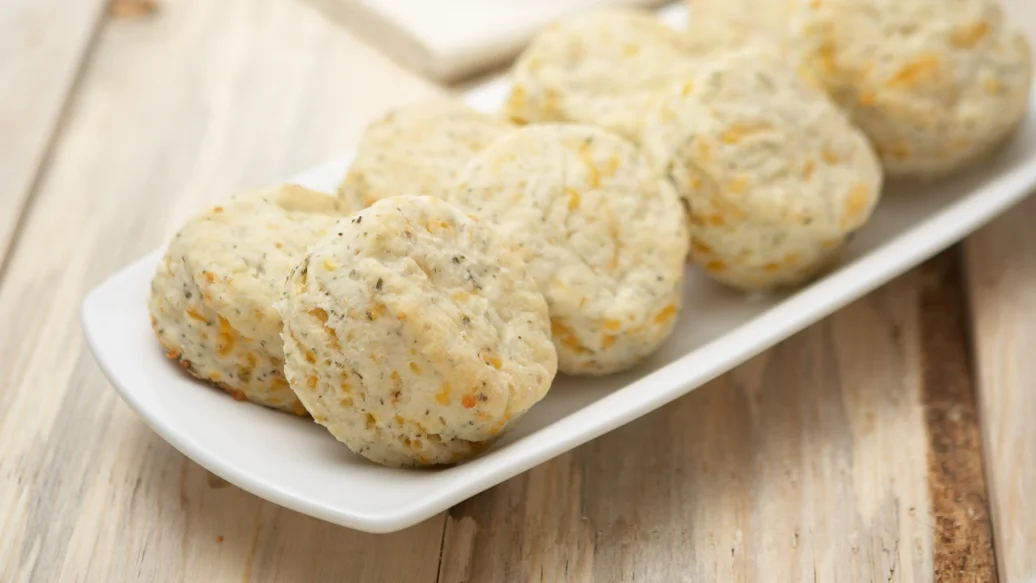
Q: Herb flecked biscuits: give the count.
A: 8